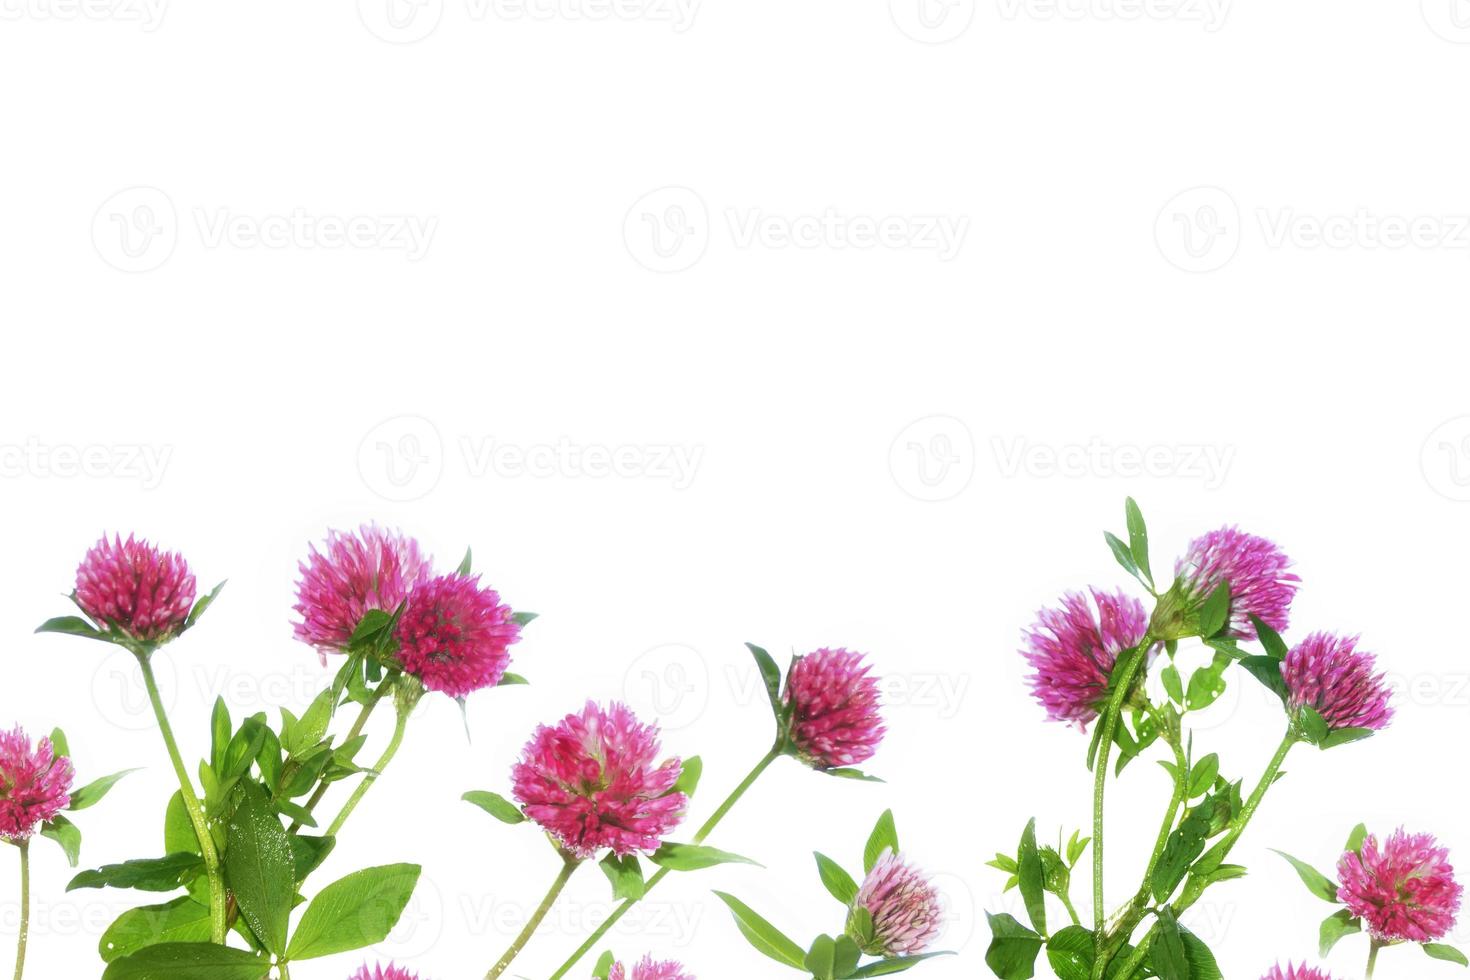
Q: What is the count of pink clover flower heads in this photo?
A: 14